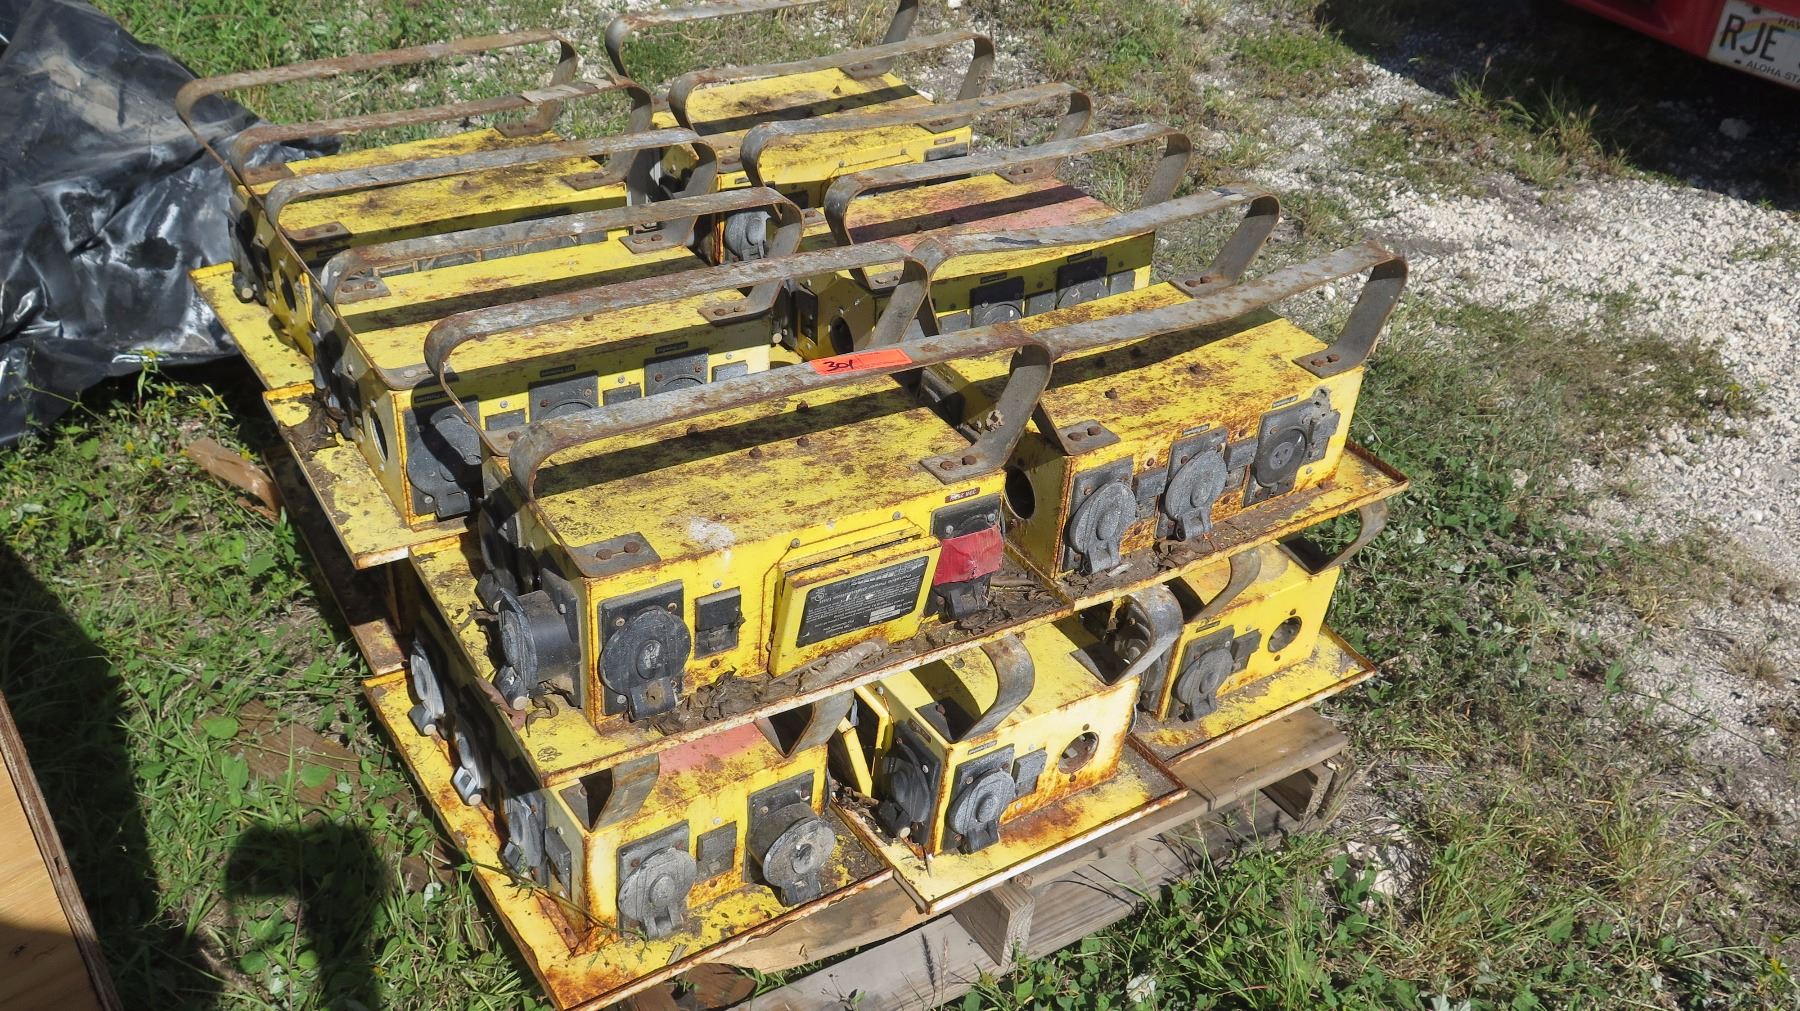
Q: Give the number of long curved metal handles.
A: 12